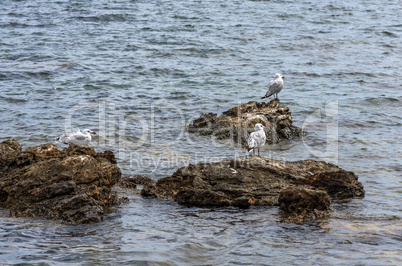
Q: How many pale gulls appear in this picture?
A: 3